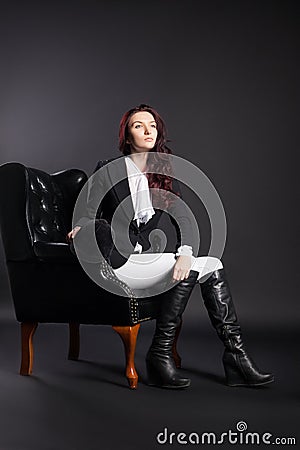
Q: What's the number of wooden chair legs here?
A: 4